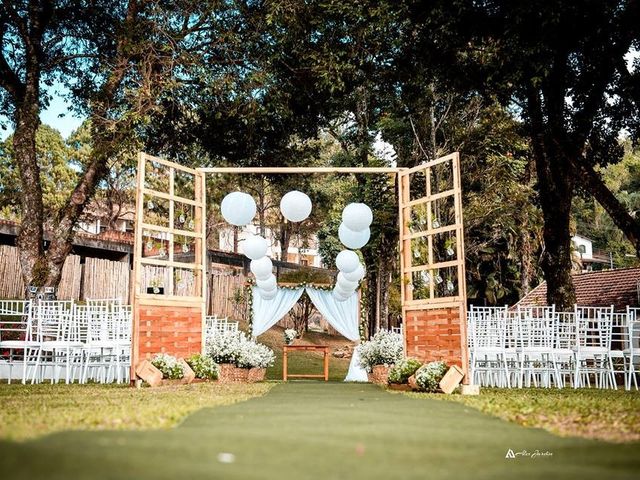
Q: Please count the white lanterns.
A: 13